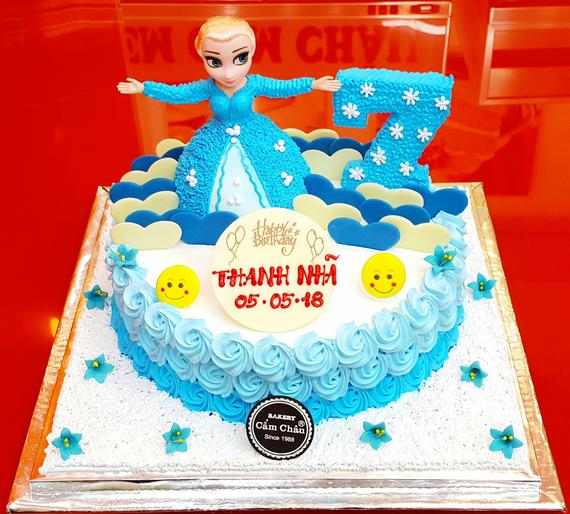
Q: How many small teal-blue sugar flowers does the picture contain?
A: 10